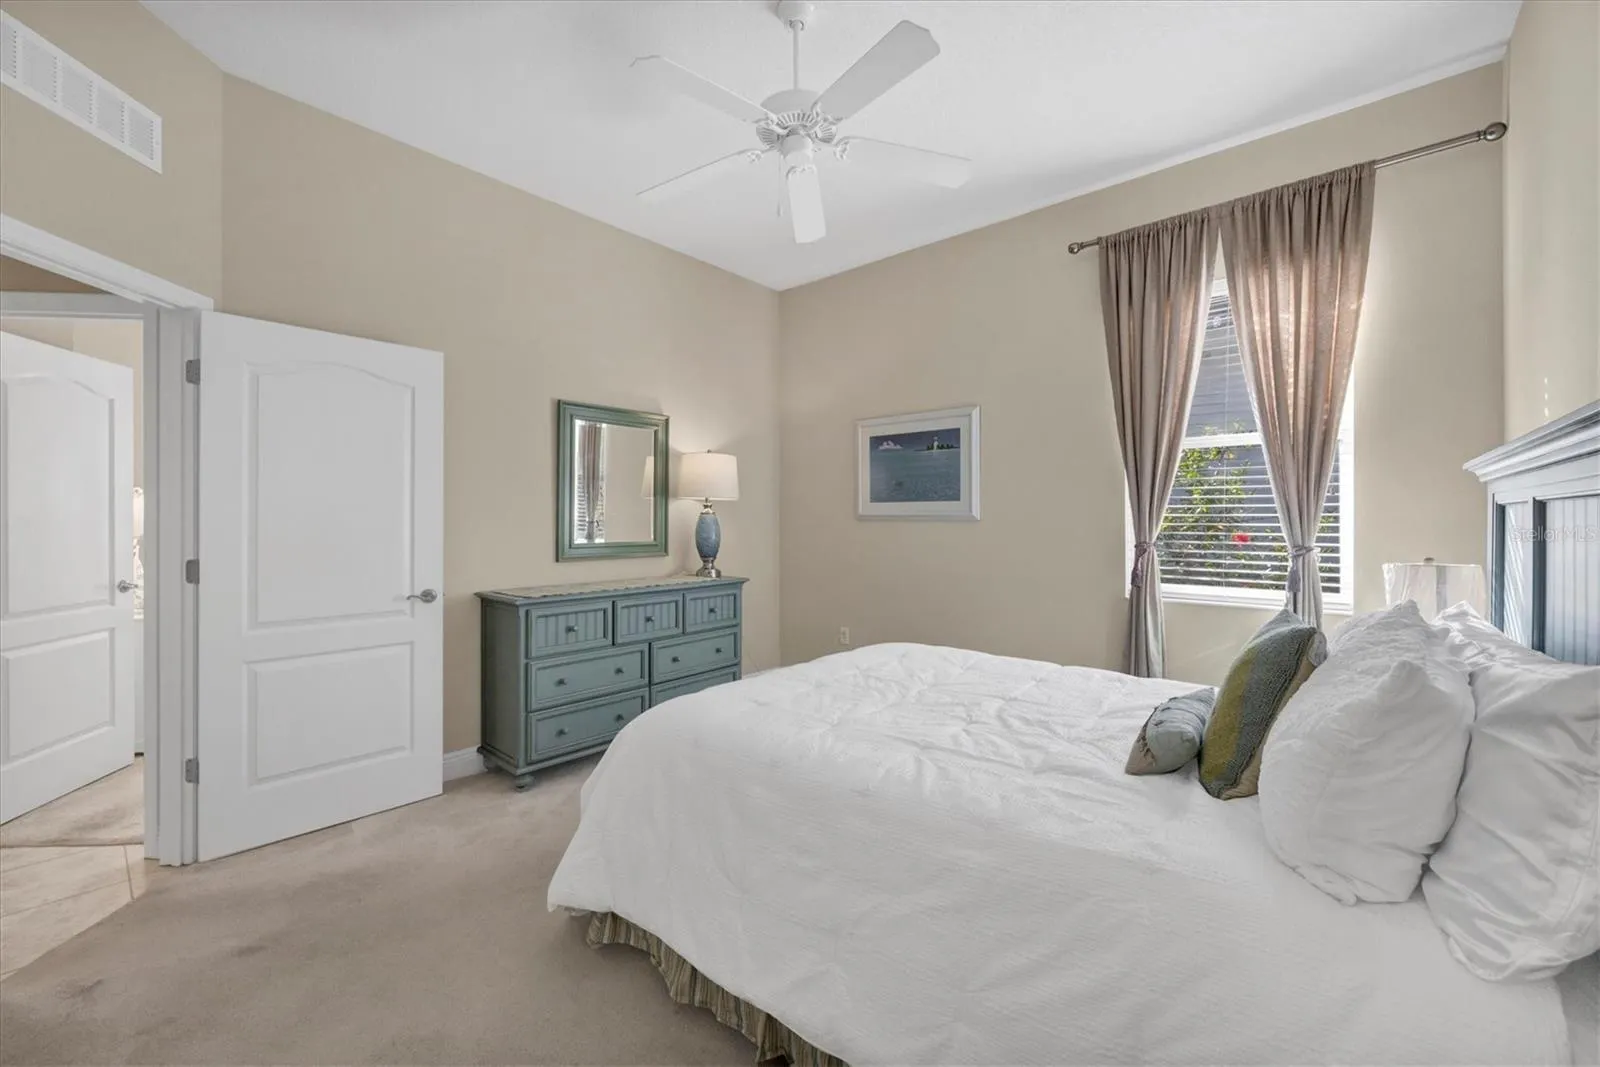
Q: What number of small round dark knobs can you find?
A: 9